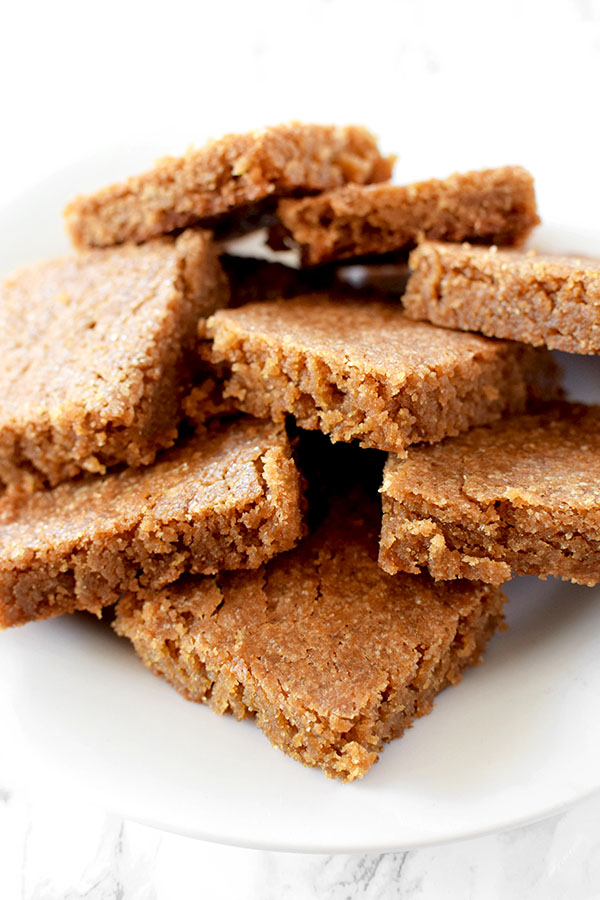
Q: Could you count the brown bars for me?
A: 8